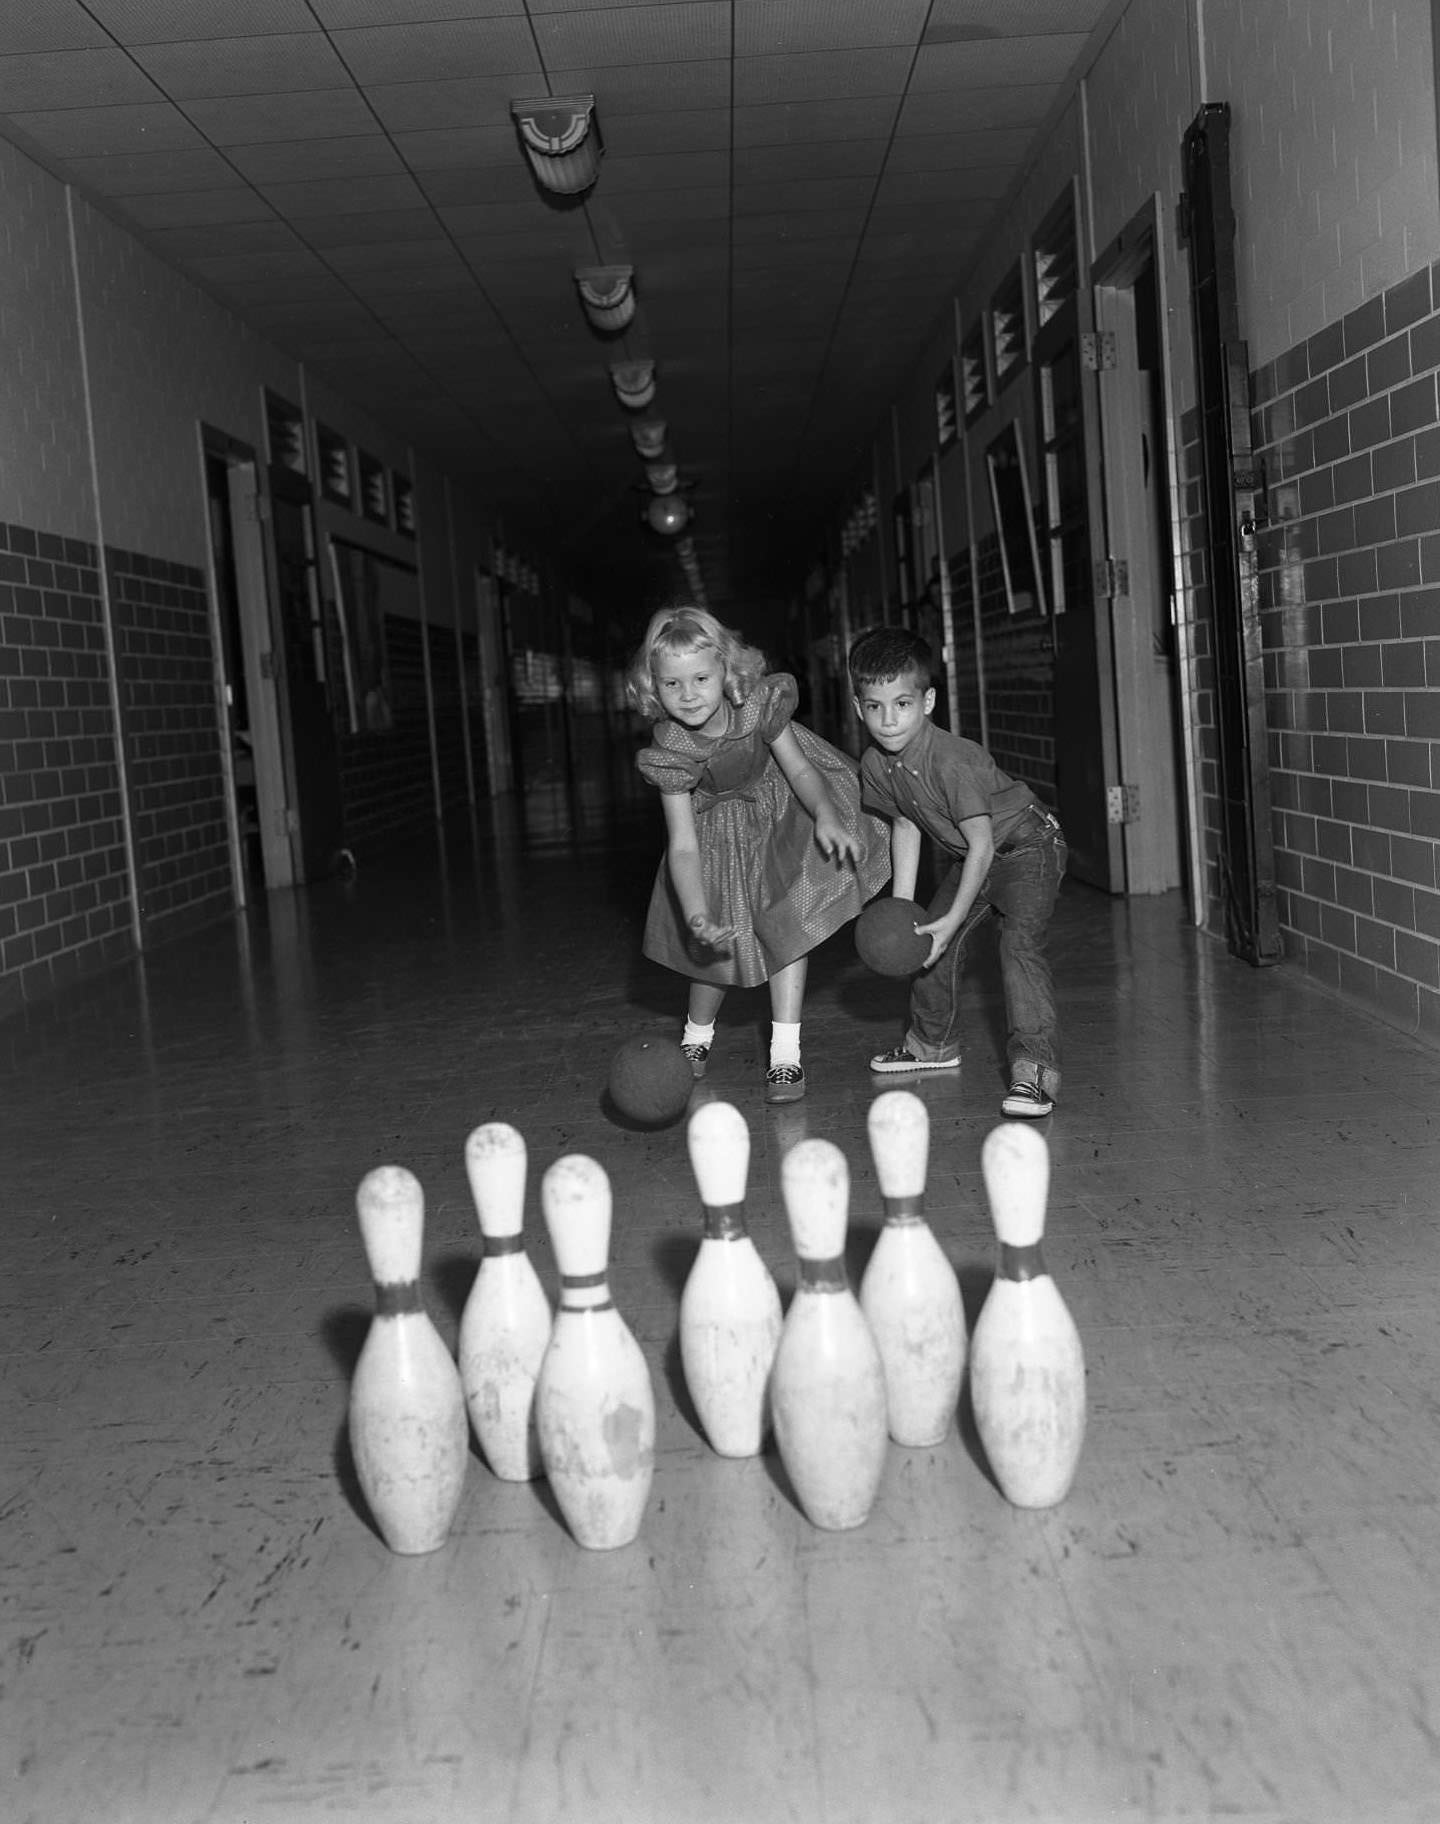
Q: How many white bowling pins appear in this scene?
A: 7